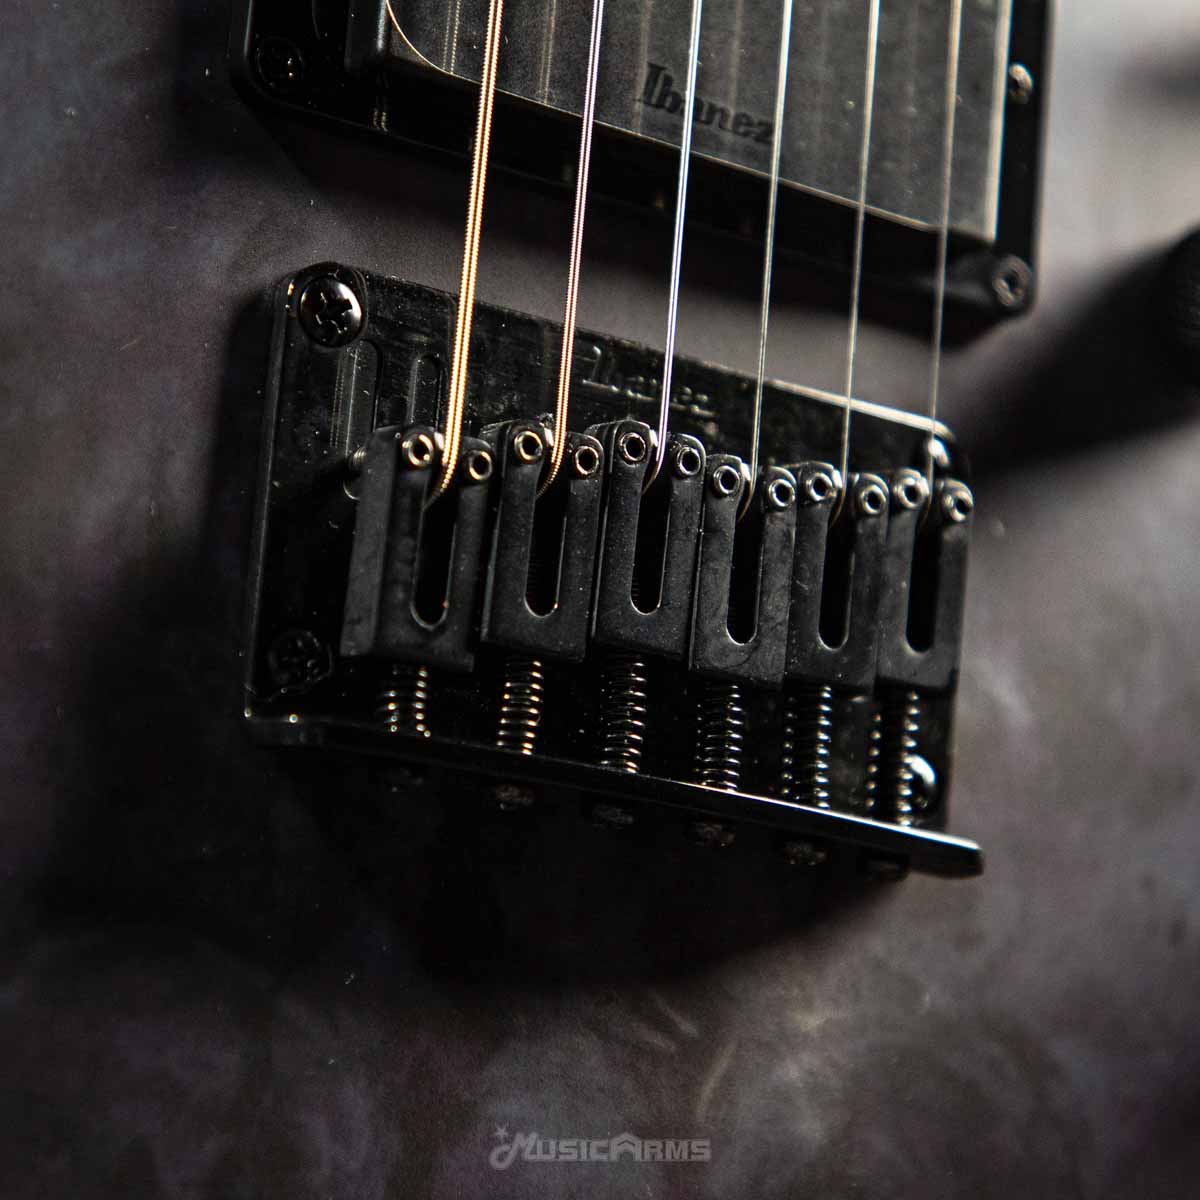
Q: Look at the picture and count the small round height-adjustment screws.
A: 12